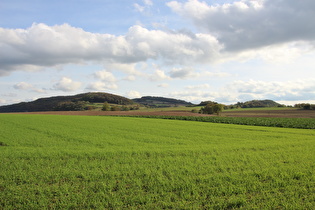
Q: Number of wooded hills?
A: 3